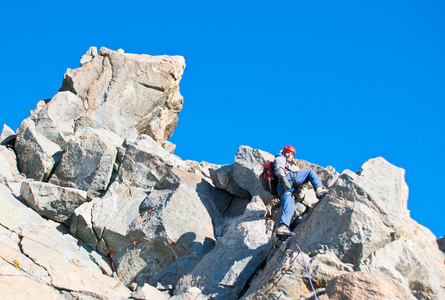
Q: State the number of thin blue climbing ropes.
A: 1